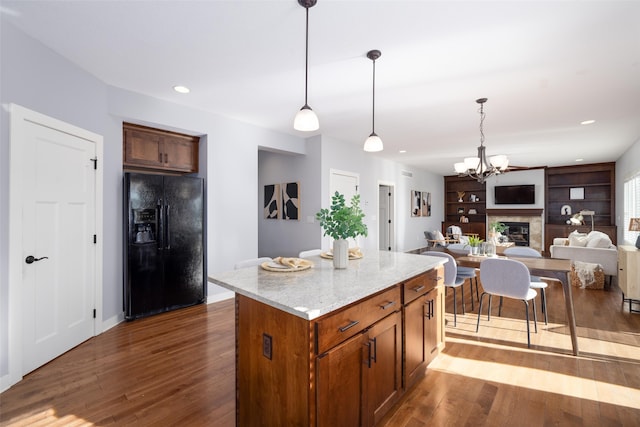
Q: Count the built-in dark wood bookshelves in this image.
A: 2